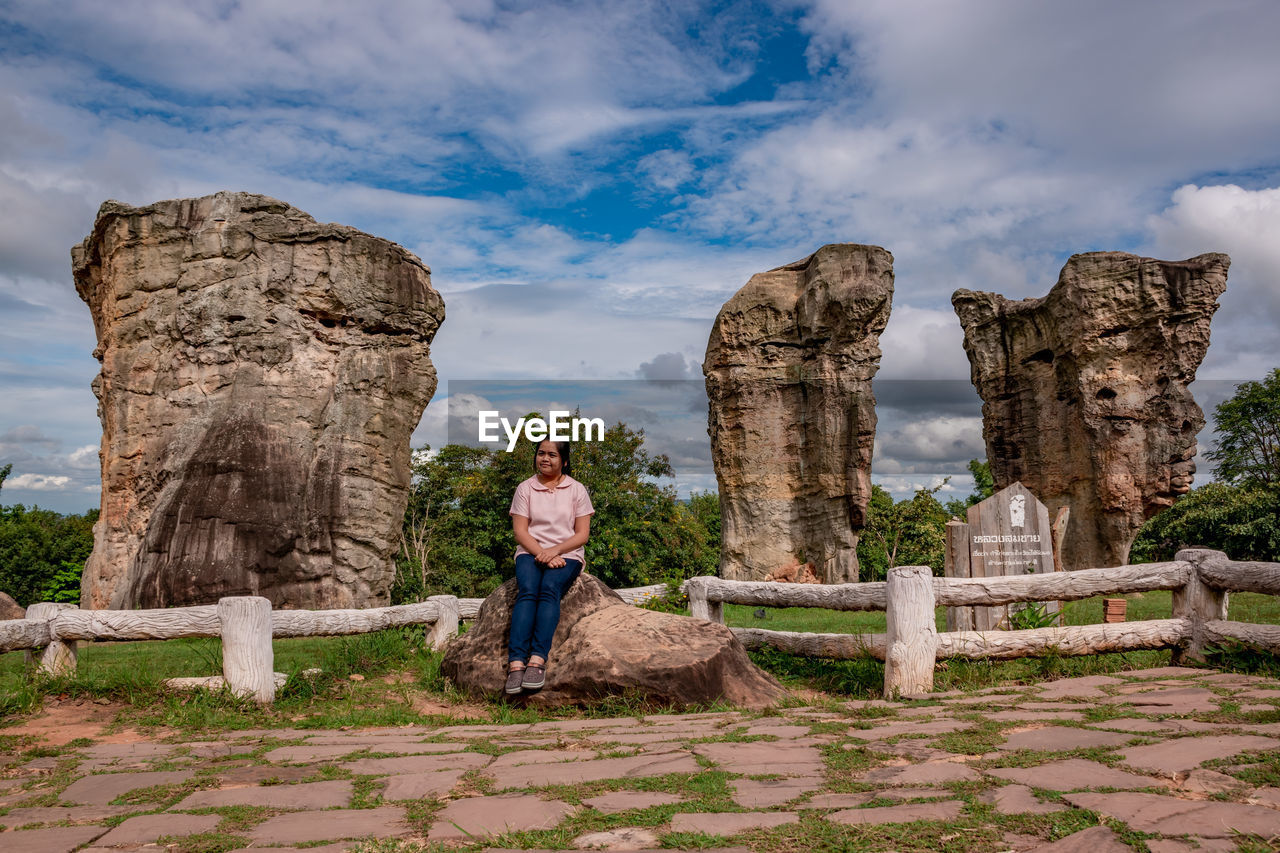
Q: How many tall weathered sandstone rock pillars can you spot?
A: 3